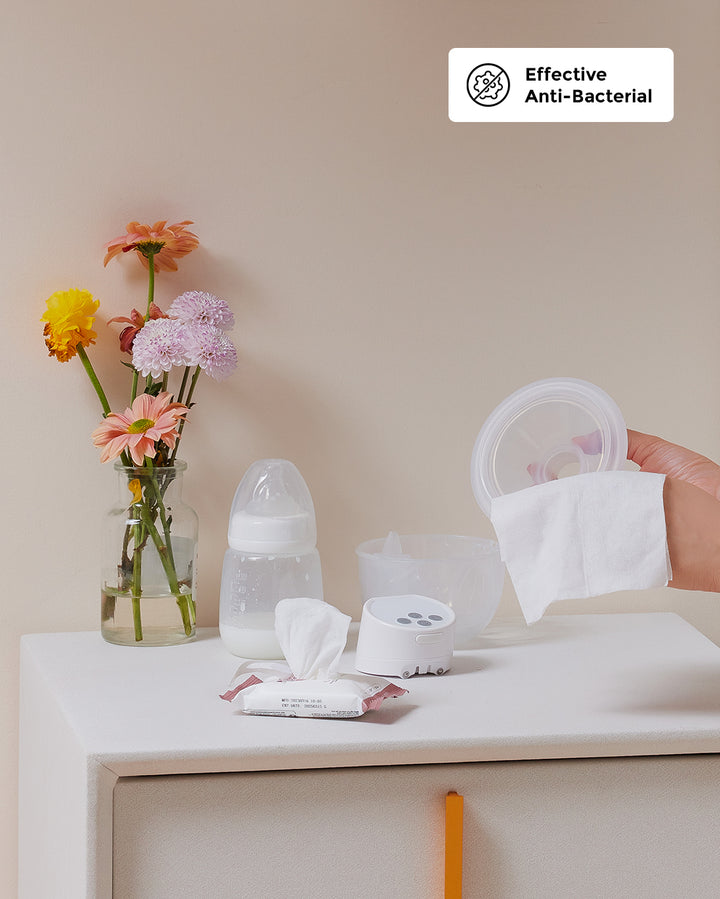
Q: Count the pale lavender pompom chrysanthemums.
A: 3